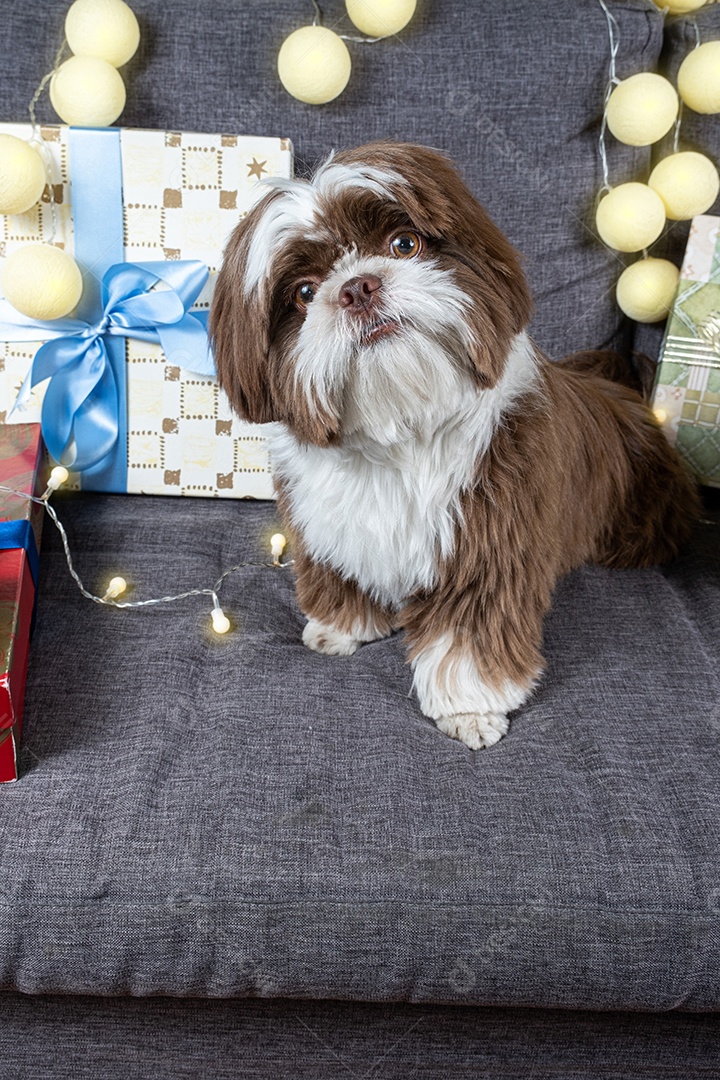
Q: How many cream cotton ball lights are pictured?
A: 12